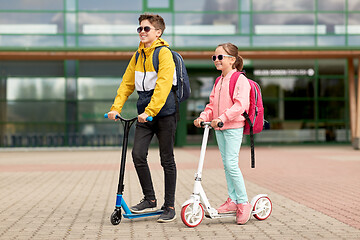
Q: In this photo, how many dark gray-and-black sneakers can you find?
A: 2